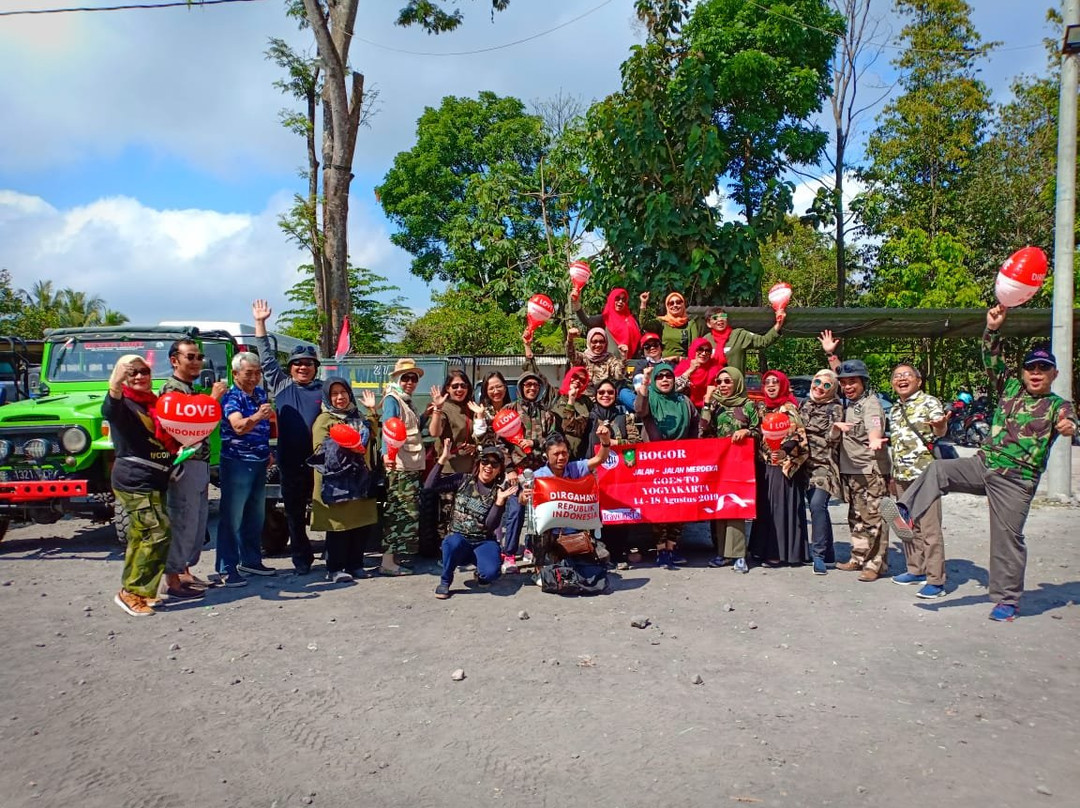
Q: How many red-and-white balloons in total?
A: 10